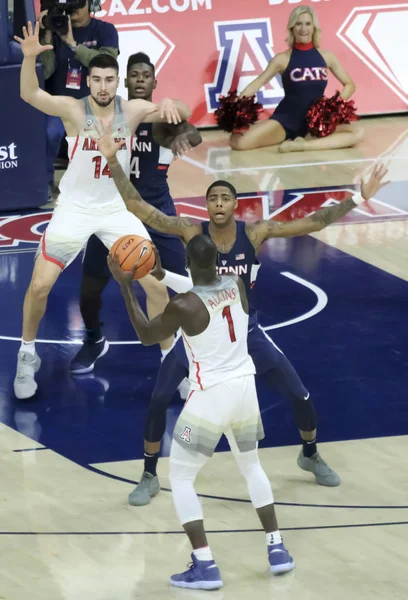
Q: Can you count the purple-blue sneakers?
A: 2